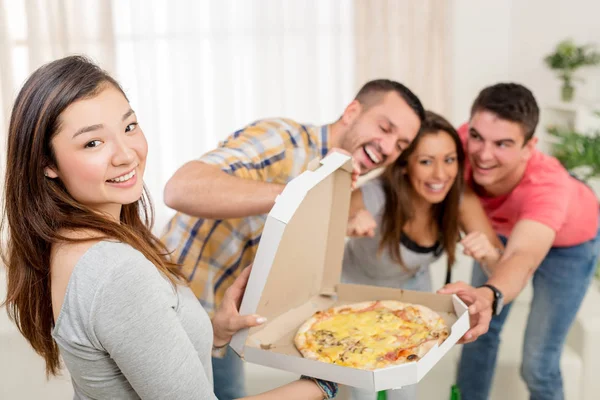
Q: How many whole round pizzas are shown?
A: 1